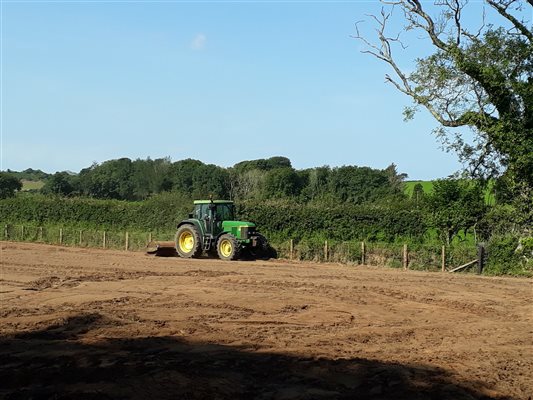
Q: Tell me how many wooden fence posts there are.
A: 14